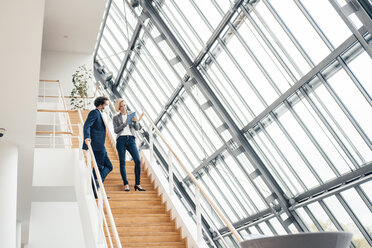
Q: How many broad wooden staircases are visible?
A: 1